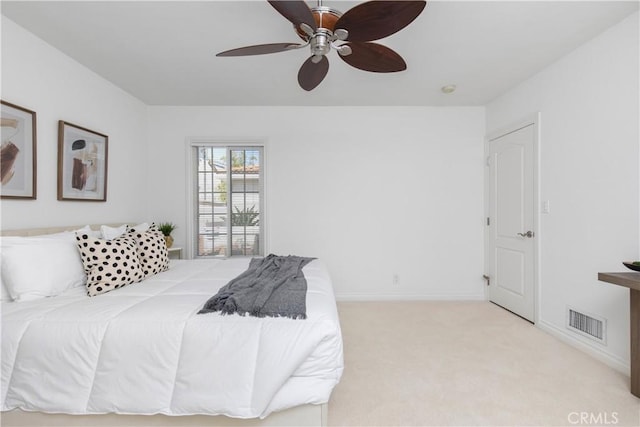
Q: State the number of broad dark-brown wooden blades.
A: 5